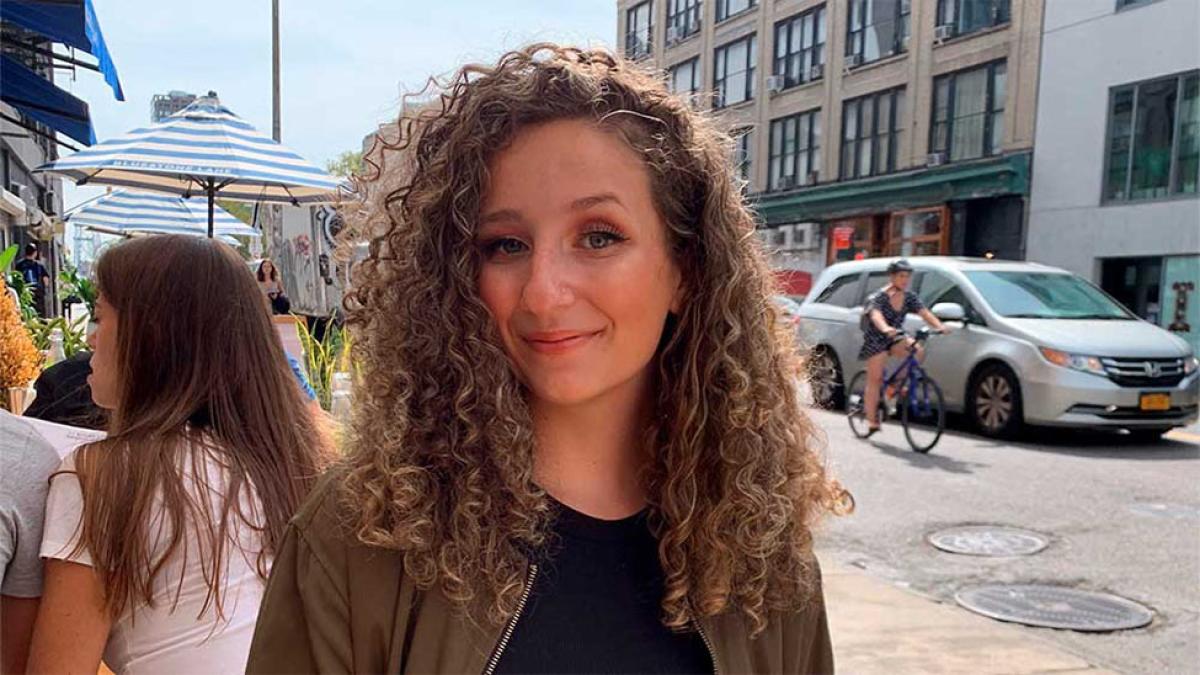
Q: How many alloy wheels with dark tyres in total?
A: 2